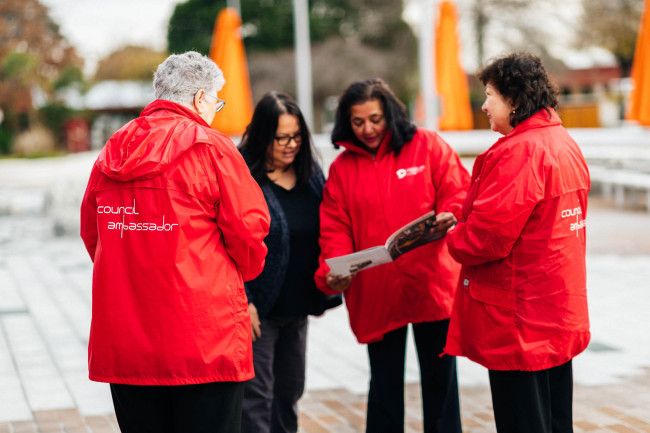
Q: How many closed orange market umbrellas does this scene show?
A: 3